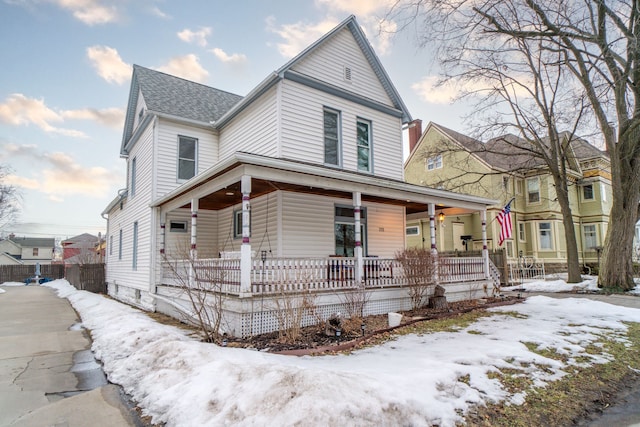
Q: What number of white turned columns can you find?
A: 6